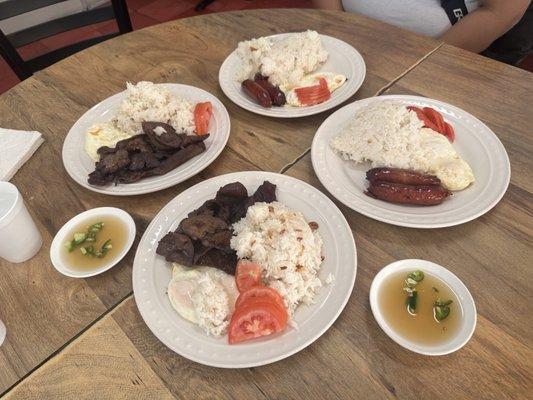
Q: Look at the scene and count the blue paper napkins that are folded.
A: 0